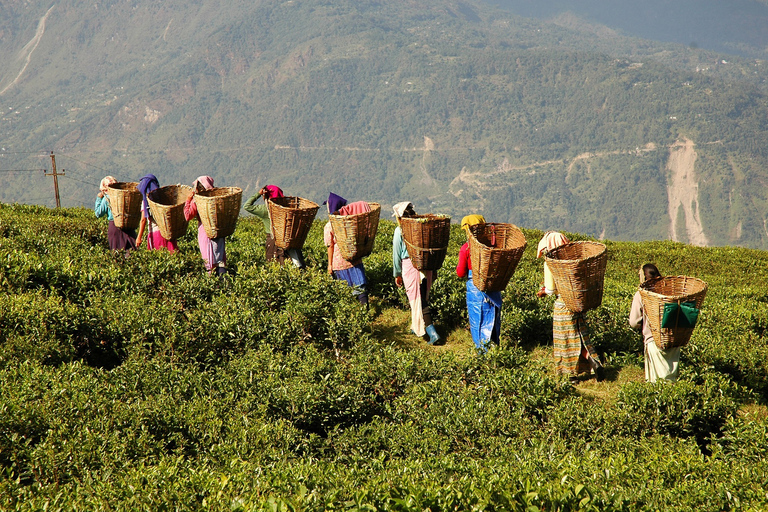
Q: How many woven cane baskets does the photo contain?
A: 9